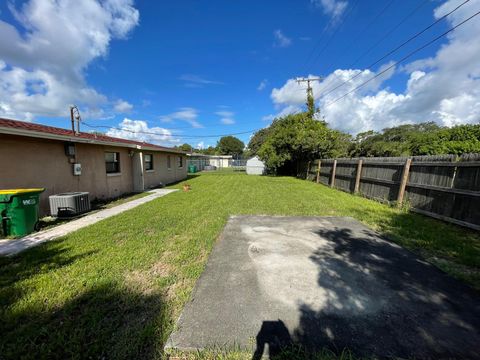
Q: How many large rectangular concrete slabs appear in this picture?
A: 1